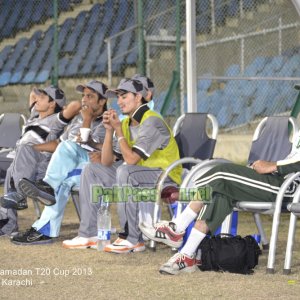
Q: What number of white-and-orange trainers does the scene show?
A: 2